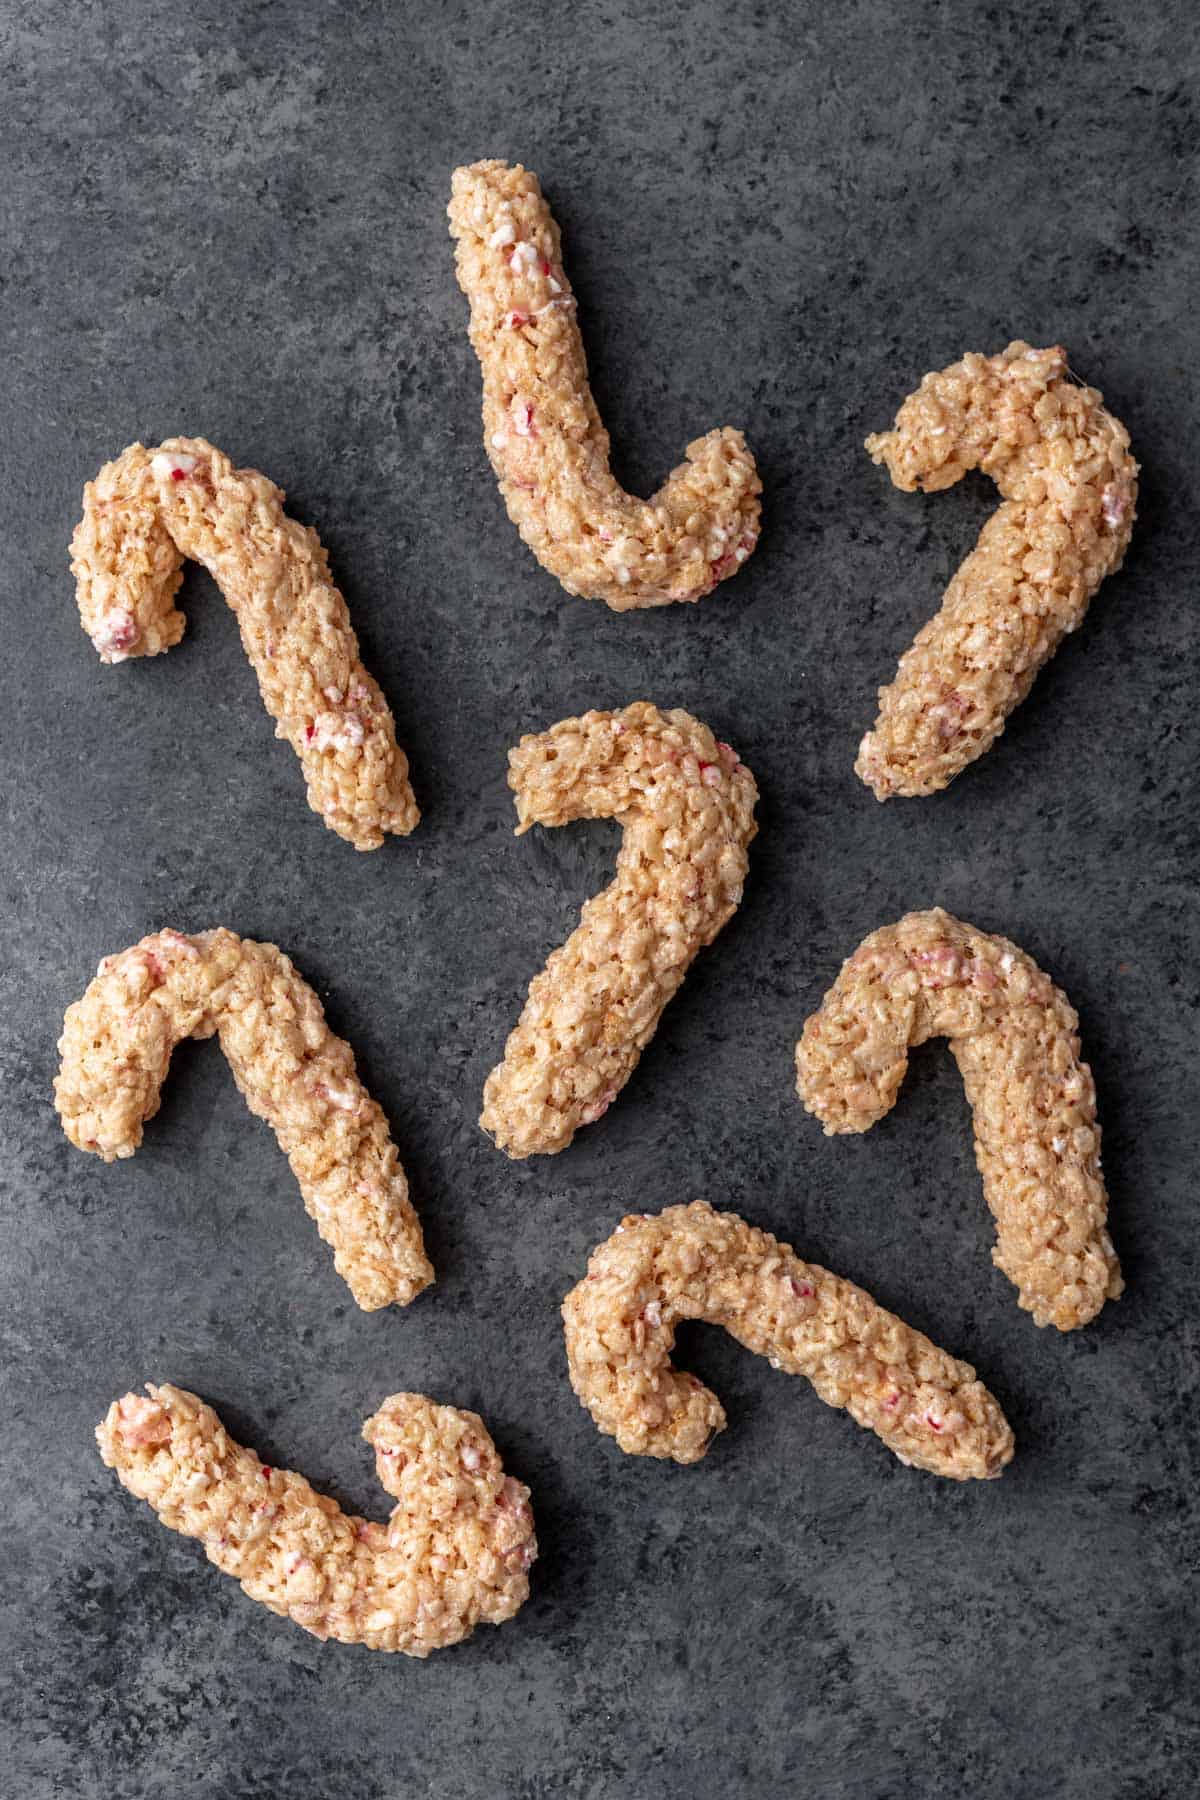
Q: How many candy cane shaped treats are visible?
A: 8